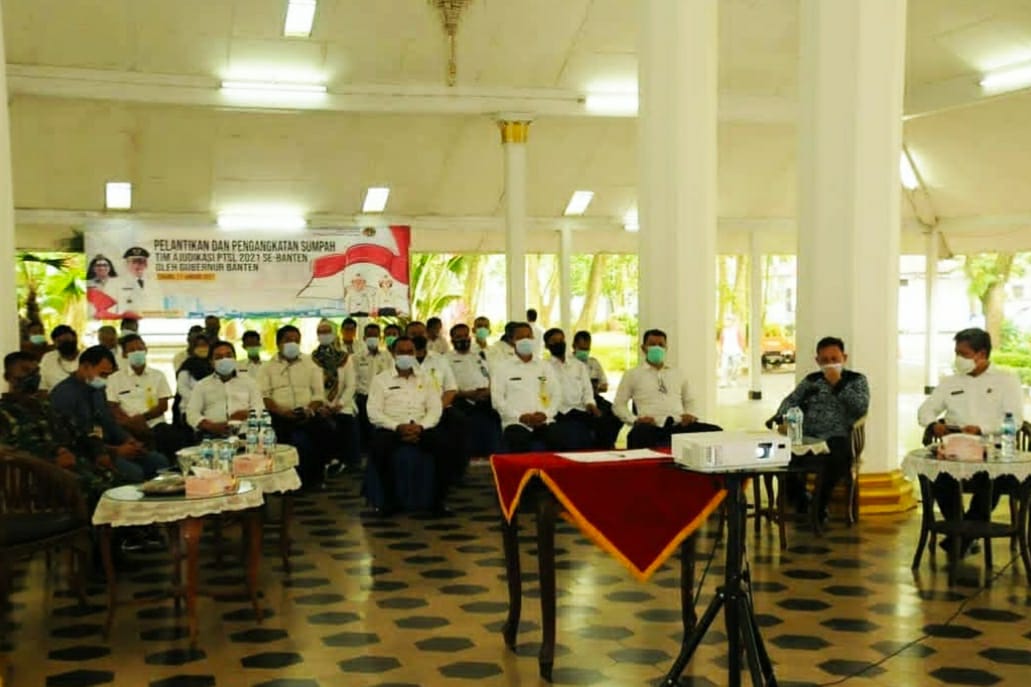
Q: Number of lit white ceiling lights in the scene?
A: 10